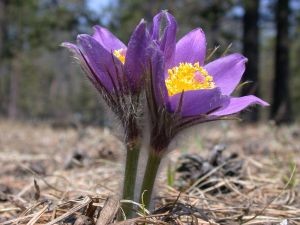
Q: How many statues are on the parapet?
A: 0